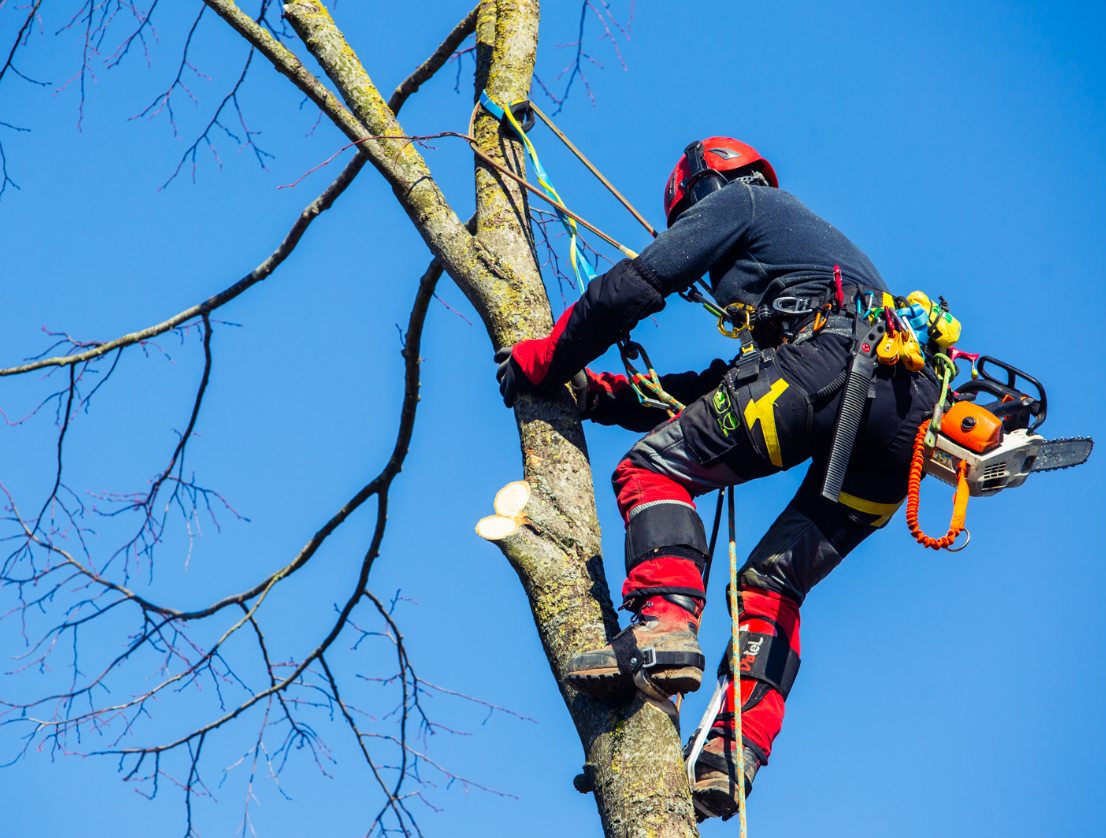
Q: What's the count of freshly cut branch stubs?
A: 2